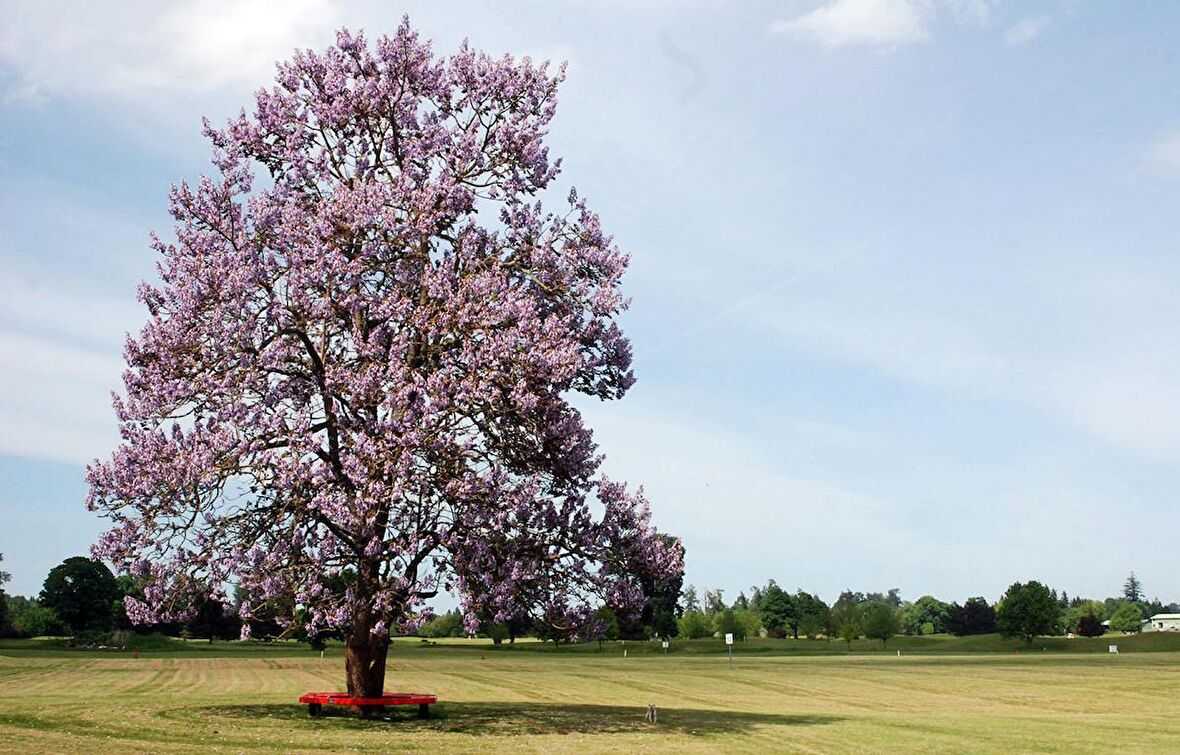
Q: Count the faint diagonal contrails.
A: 1